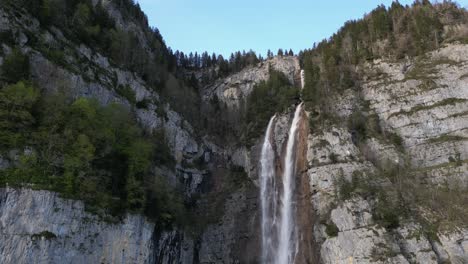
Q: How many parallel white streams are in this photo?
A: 2